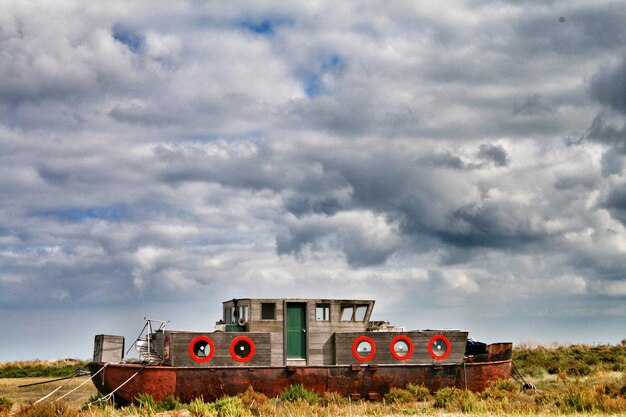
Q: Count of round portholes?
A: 5